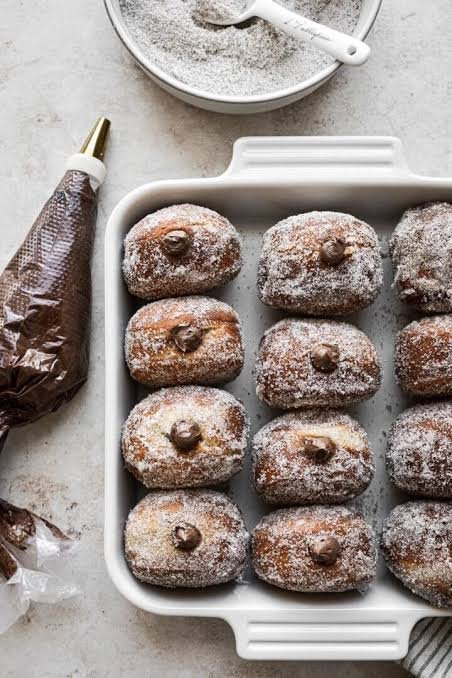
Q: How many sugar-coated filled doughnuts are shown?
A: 12